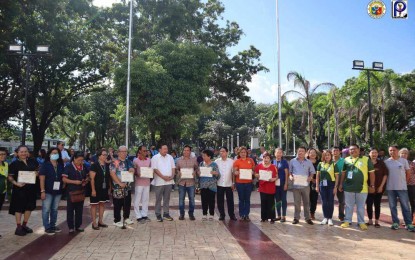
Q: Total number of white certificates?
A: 8